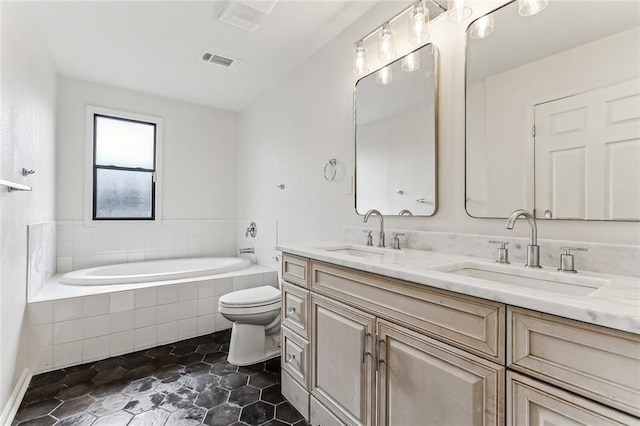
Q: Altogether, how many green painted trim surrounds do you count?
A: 0